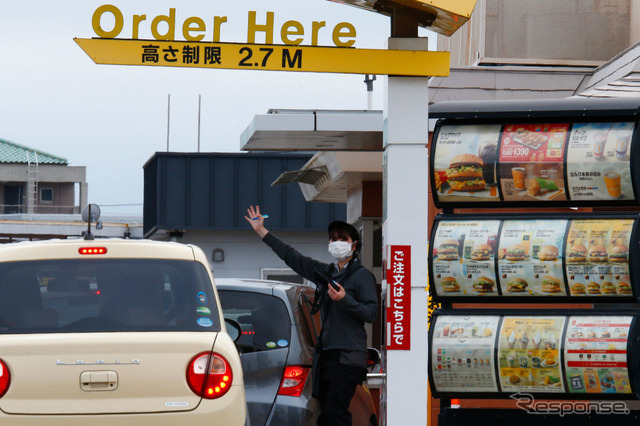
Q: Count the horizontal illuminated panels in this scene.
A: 3